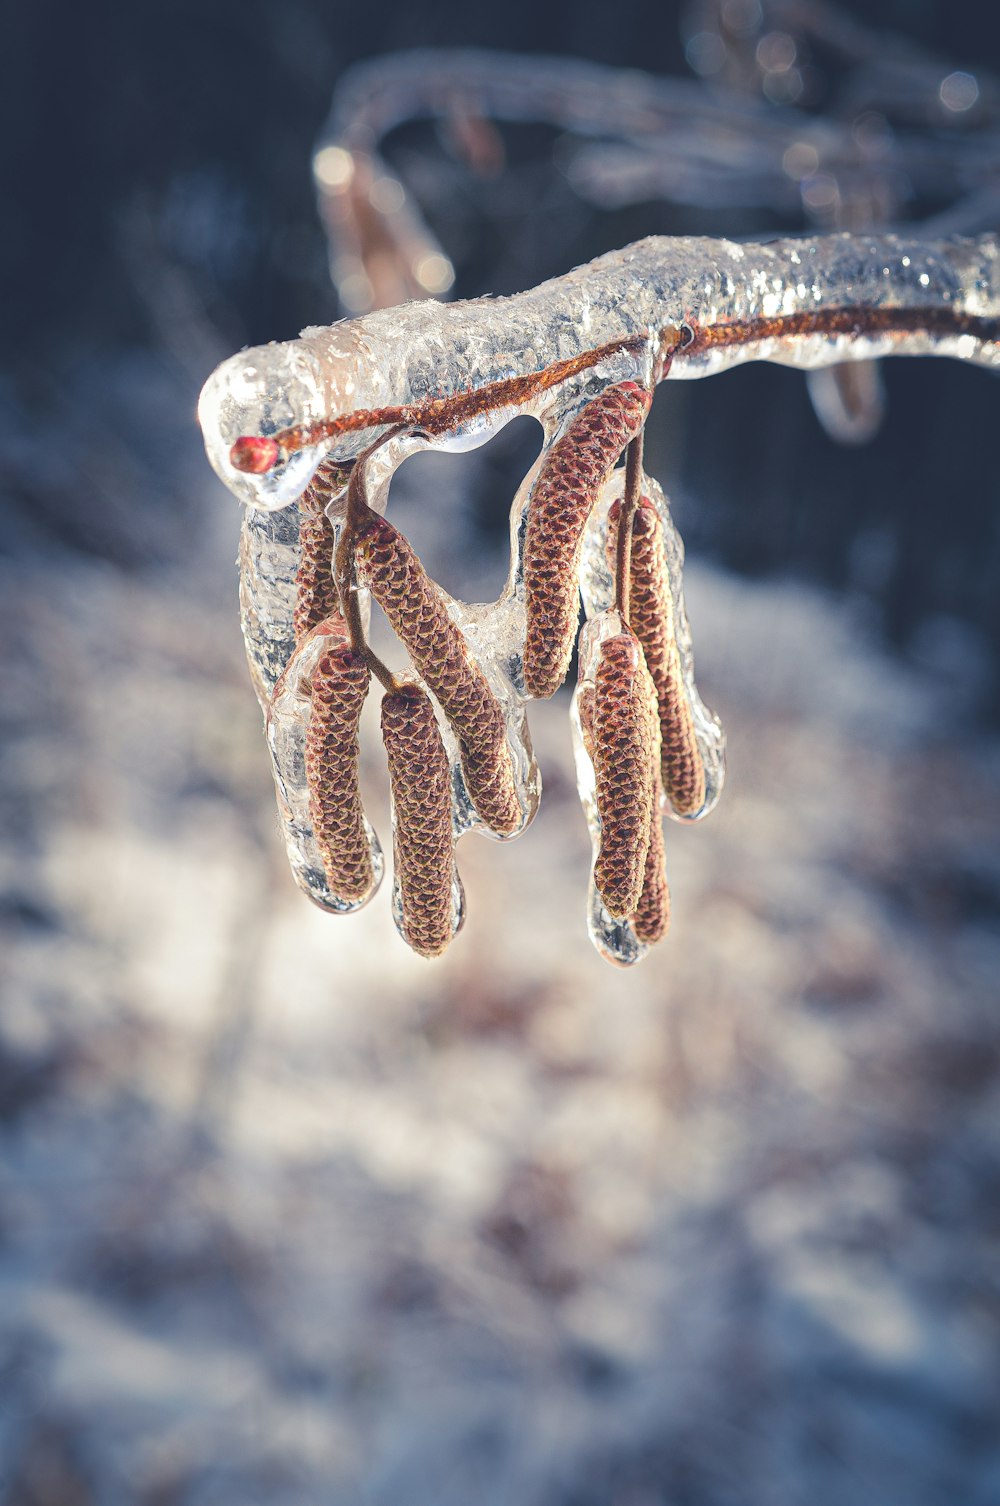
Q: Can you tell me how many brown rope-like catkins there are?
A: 8